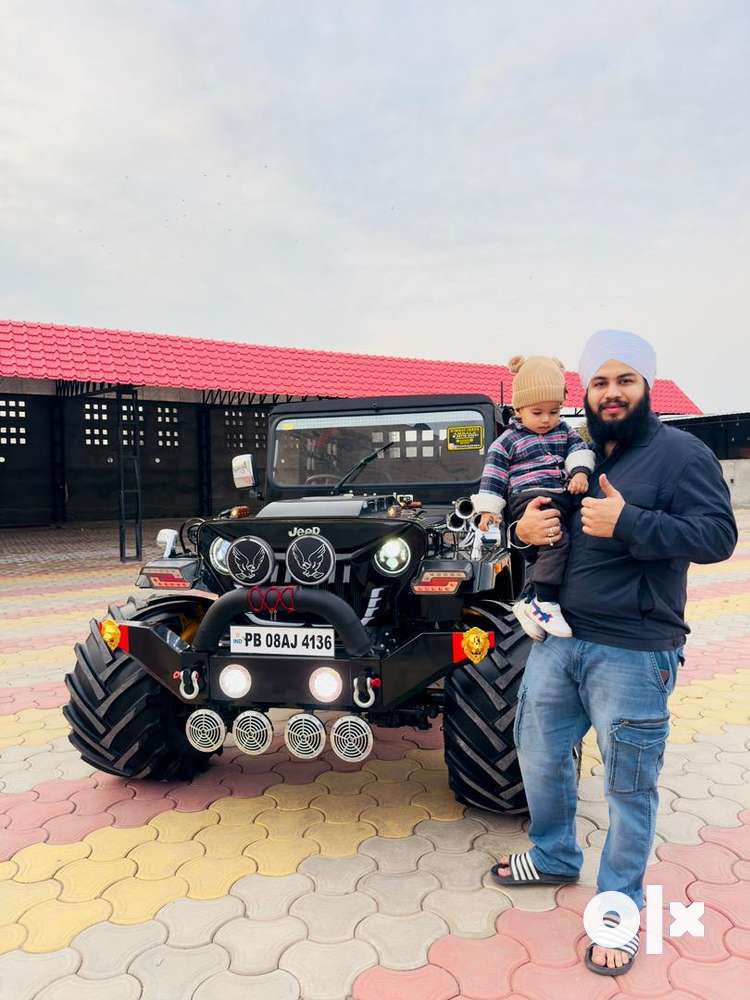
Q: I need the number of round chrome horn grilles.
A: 4